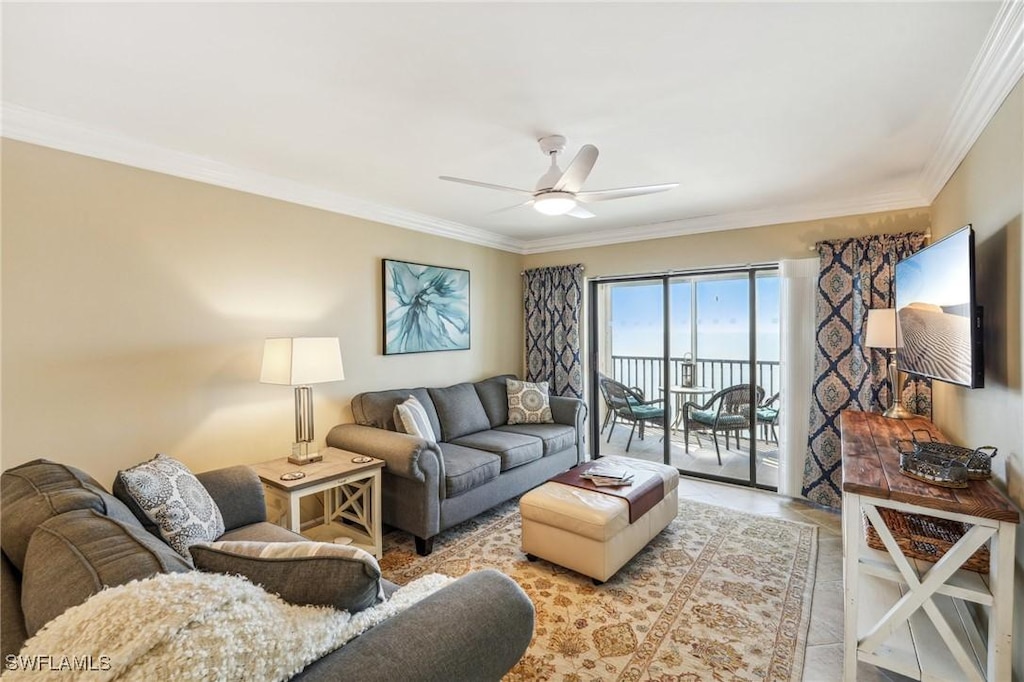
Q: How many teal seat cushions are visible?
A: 4